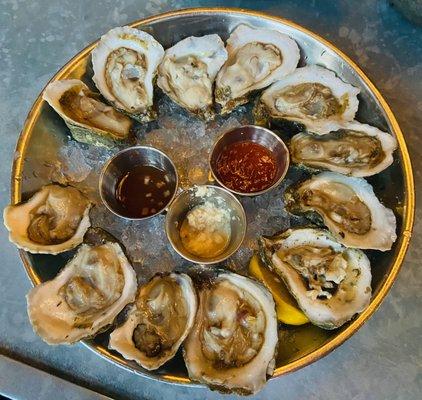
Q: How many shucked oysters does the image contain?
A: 12